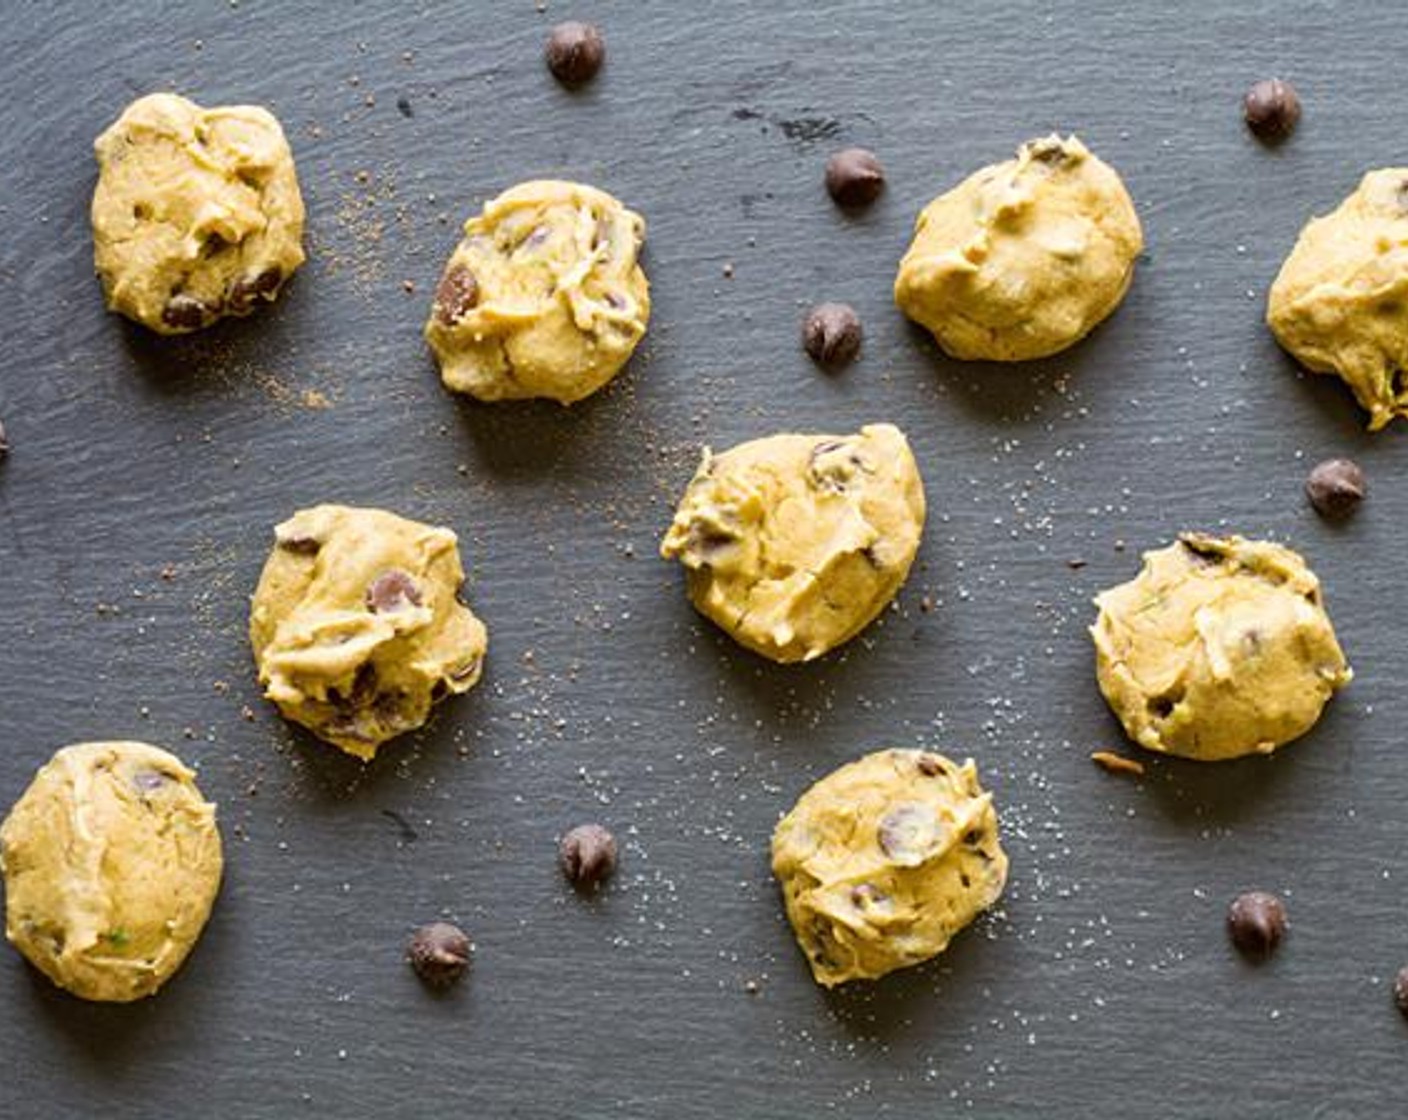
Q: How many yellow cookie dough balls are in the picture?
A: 9